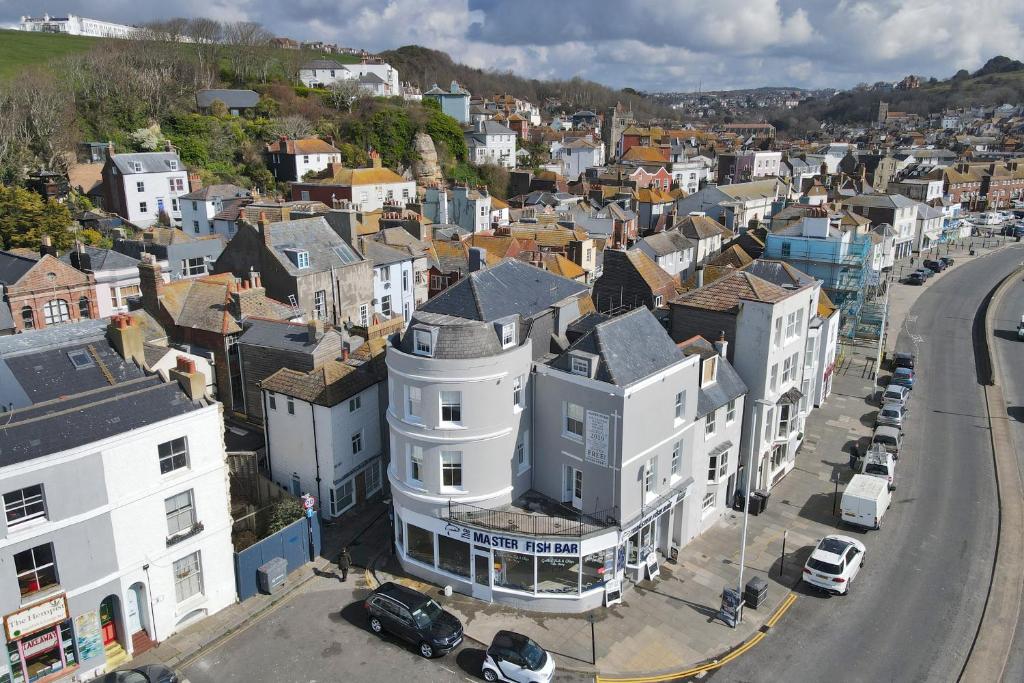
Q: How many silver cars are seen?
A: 3